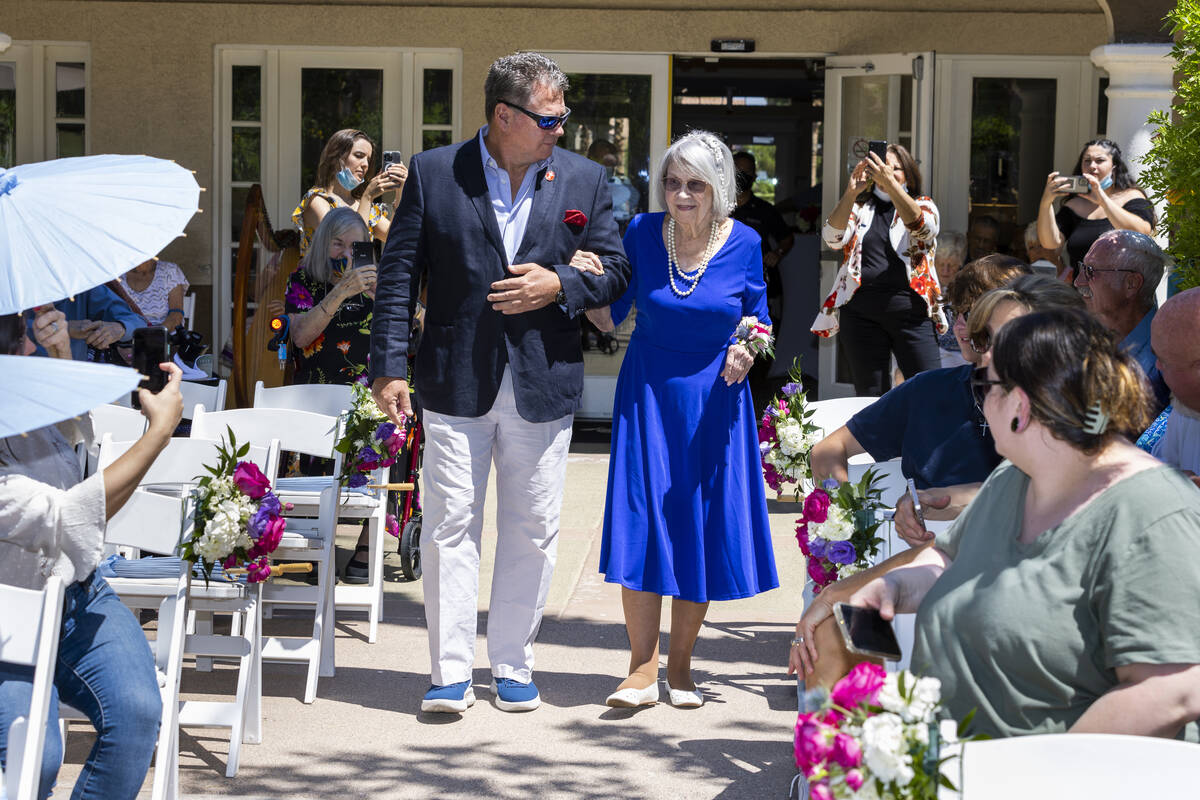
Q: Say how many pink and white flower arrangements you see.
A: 5